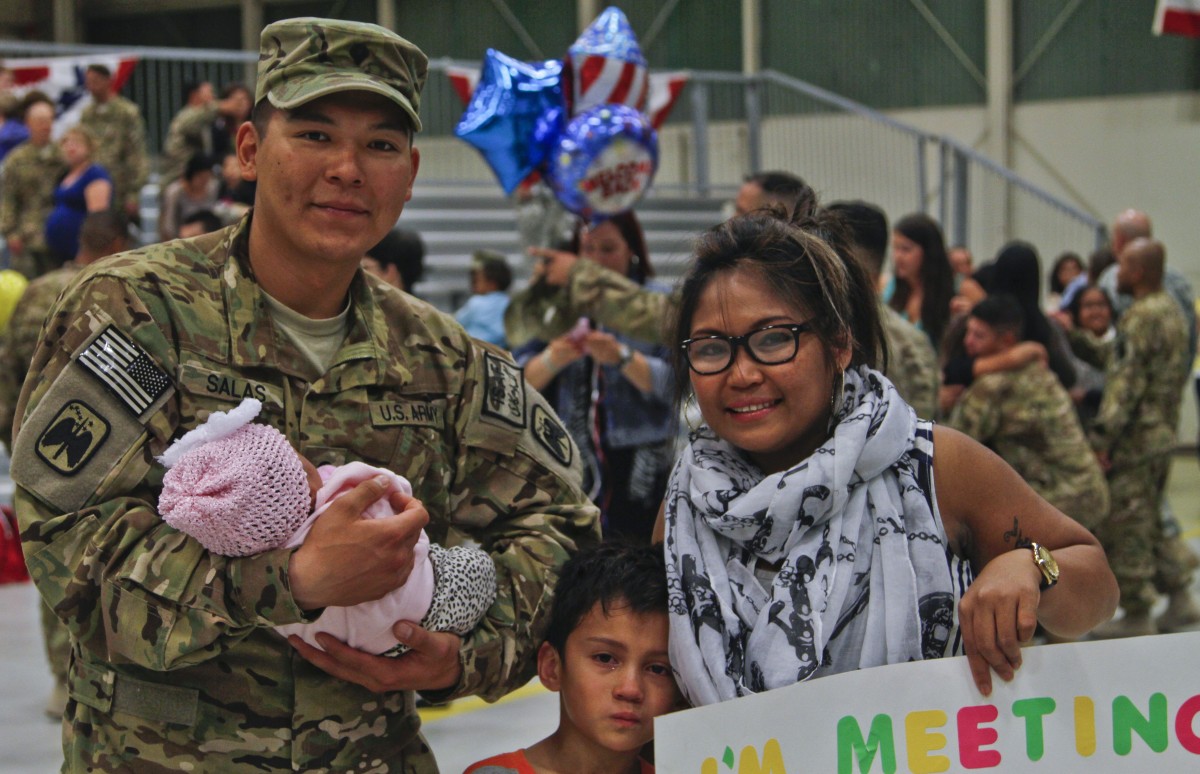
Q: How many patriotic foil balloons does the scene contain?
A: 3